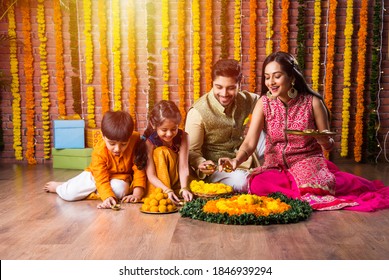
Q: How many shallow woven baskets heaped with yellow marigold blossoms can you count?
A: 1